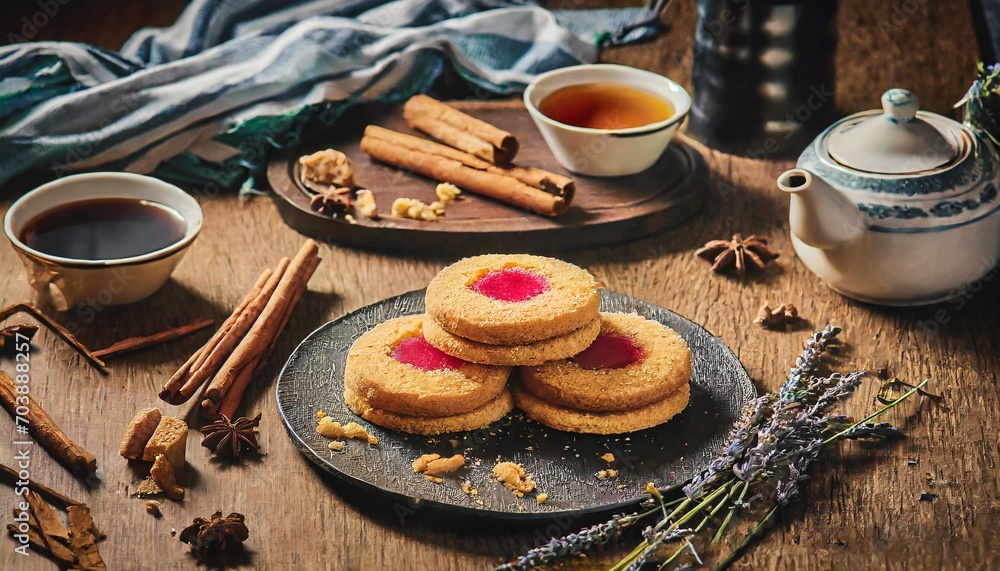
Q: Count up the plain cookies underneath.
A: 3